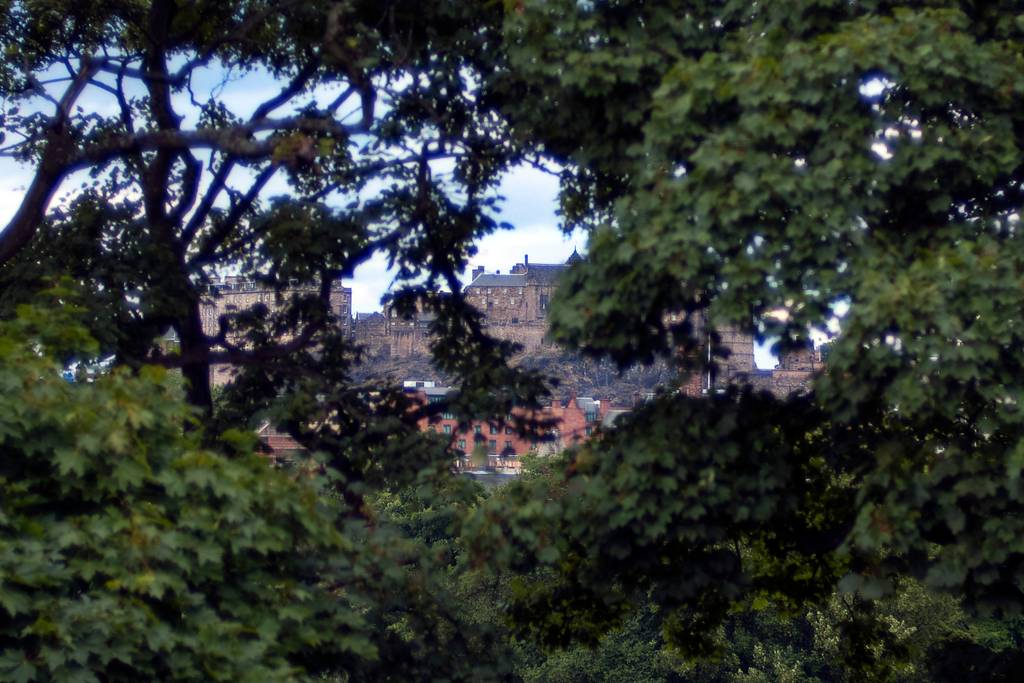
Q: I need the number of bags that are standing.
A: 0